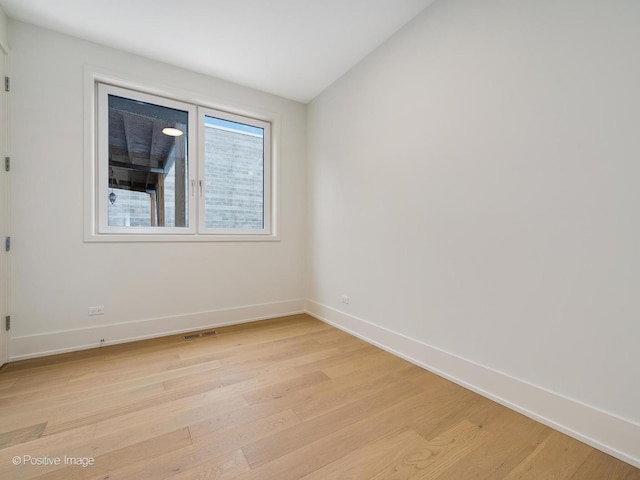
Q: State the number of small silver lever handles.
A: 2